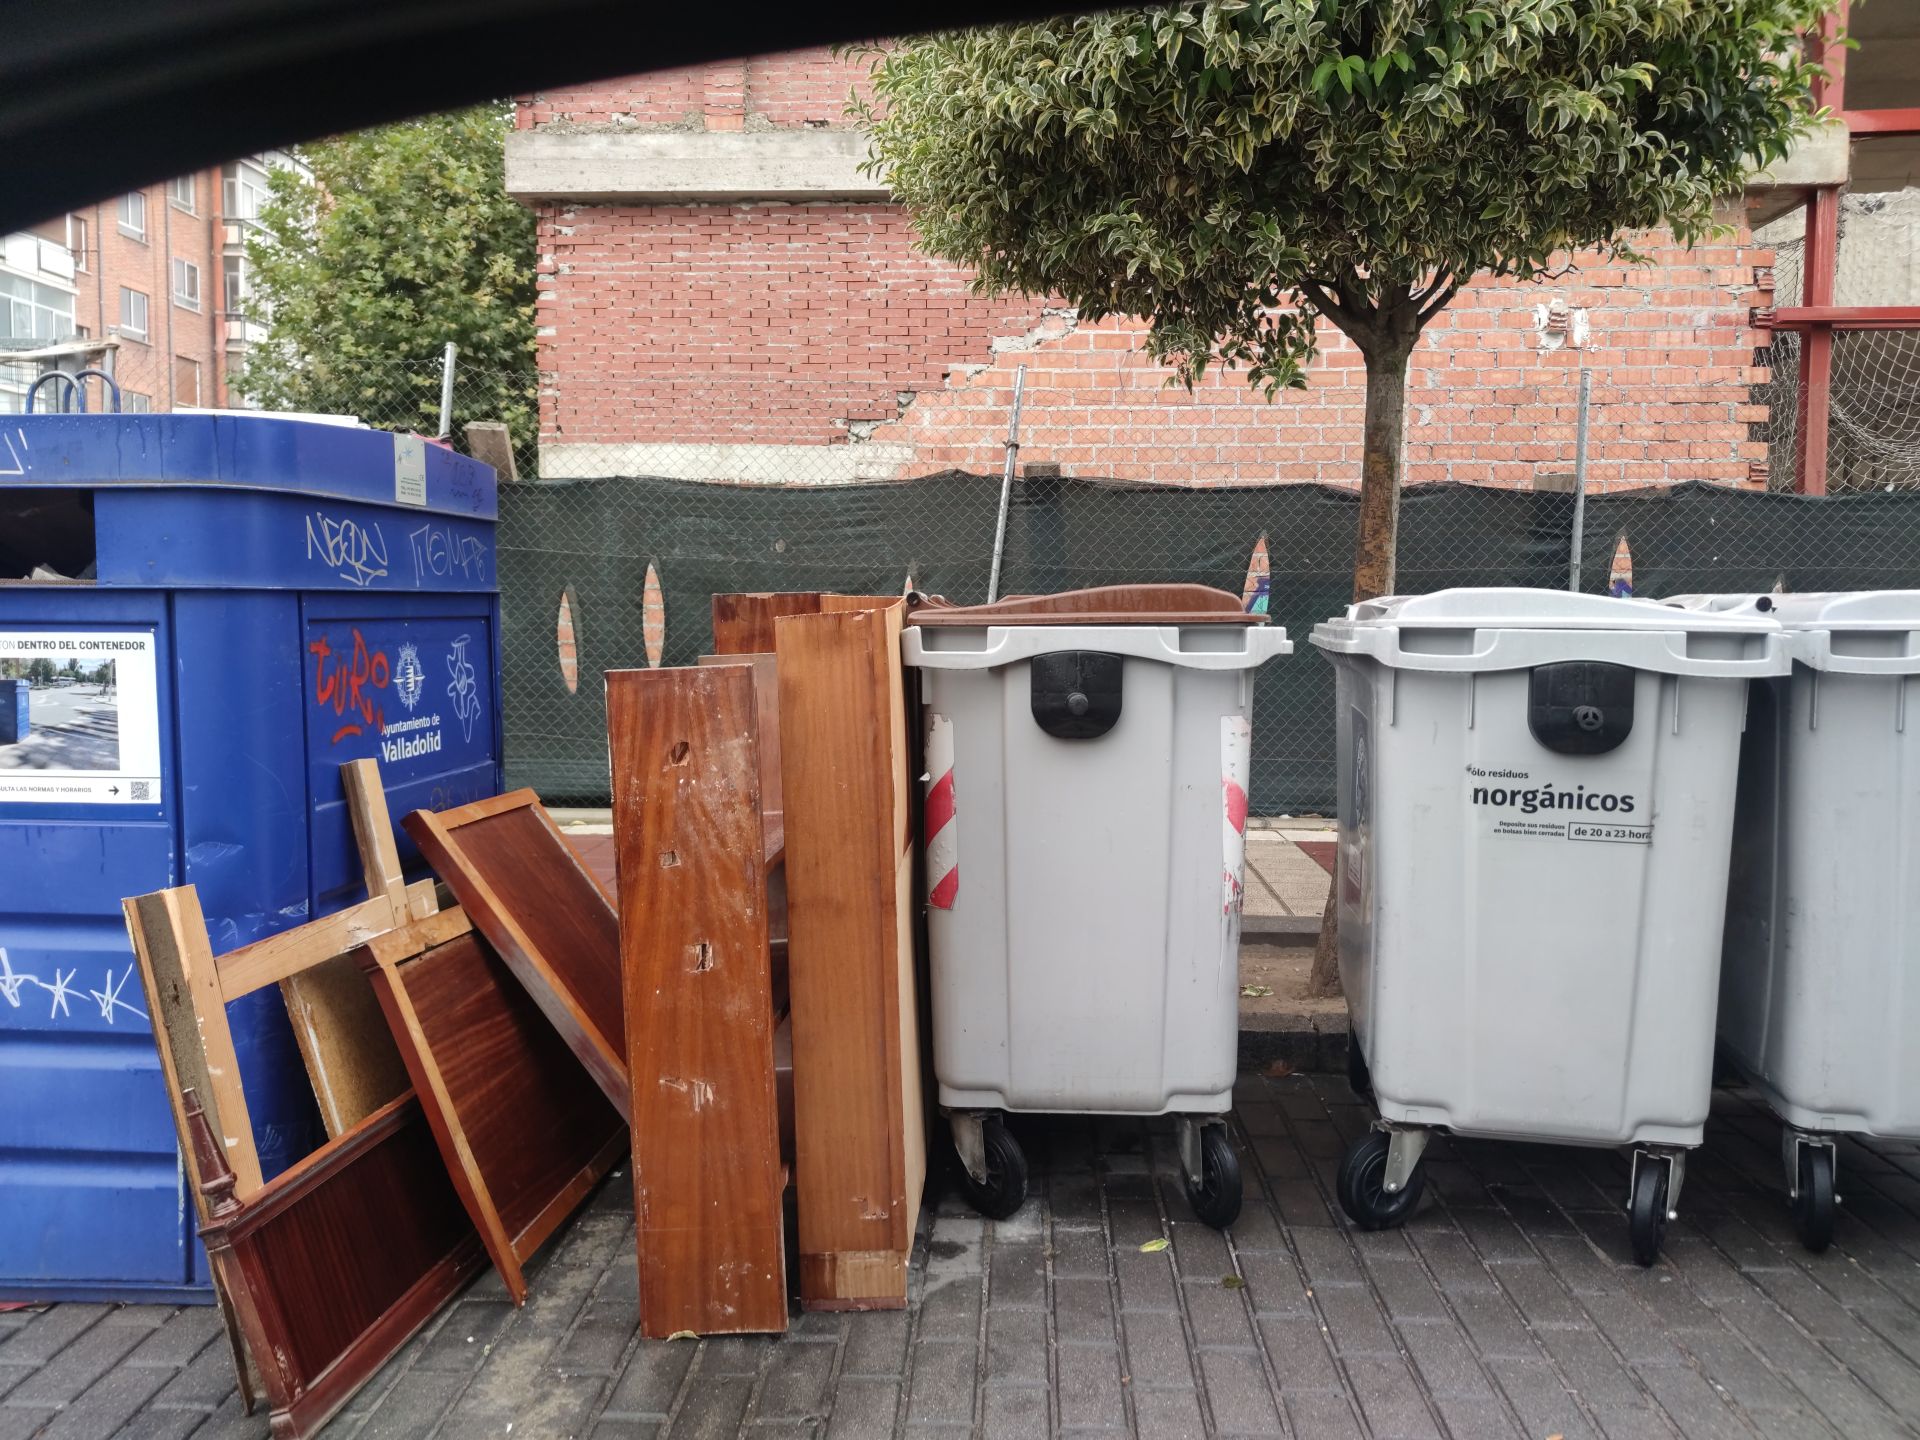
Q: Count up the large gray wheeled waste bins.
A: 3